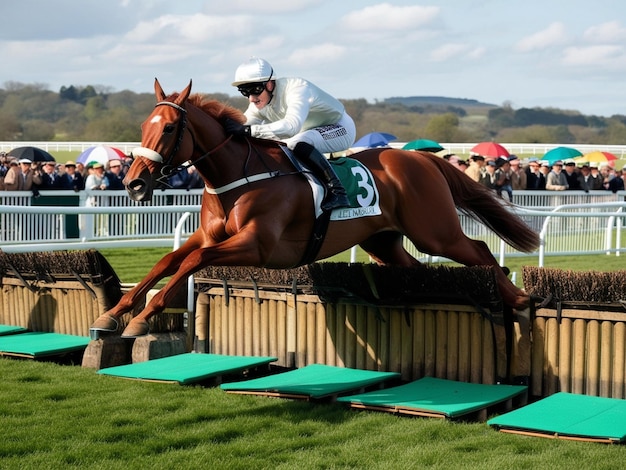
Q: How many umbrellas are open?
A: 7